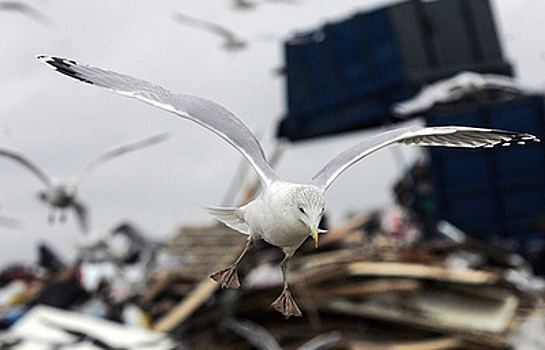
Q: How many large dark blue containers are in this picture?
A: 2